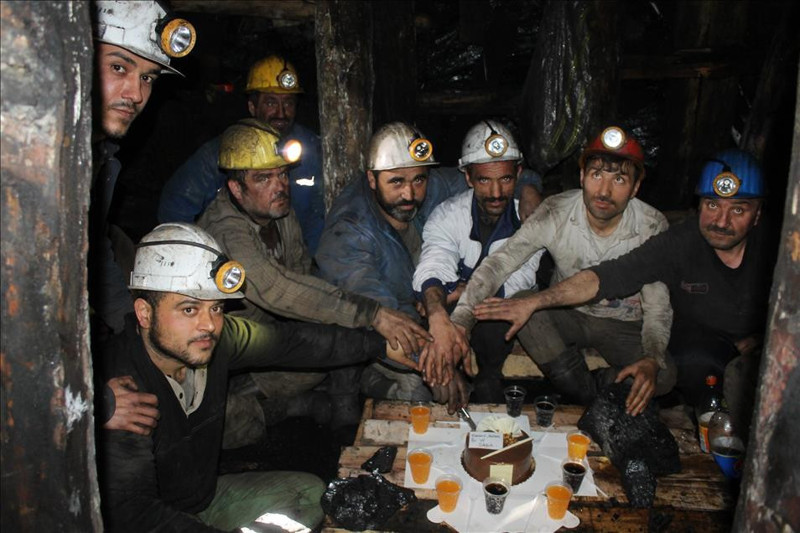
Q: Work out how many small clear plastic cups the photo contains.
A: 9